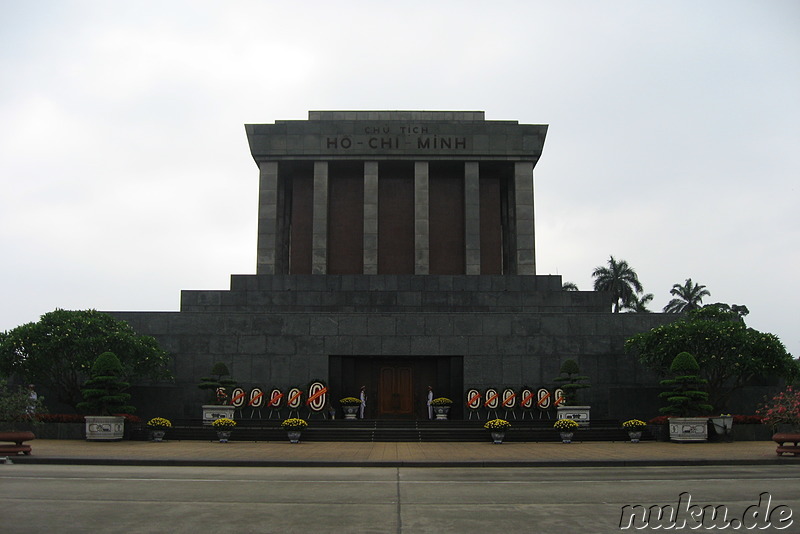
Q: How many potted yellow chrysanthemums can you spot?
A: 8